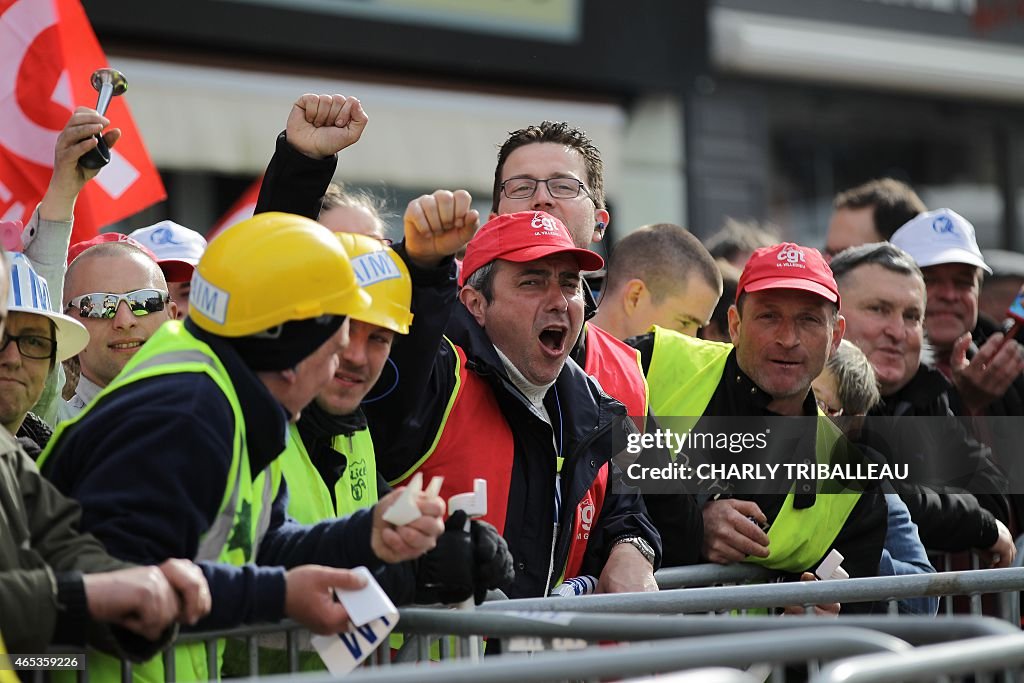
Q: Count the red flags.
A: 2